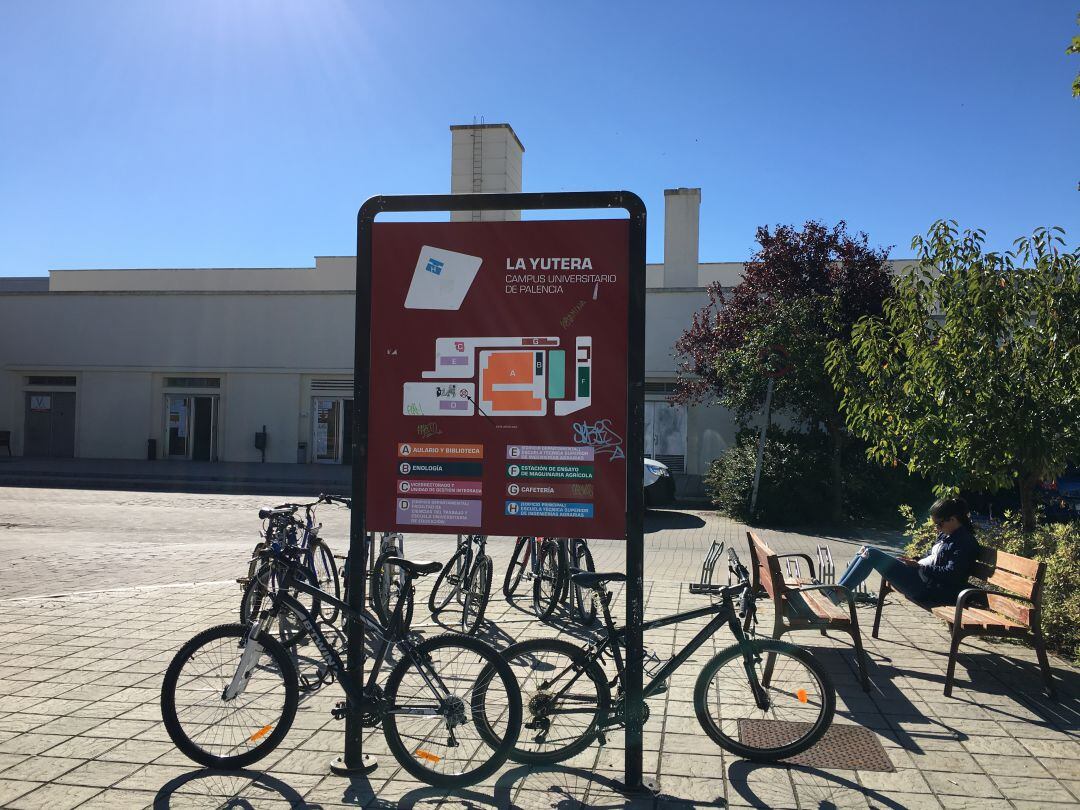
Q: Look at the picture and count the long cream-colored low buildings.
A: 1